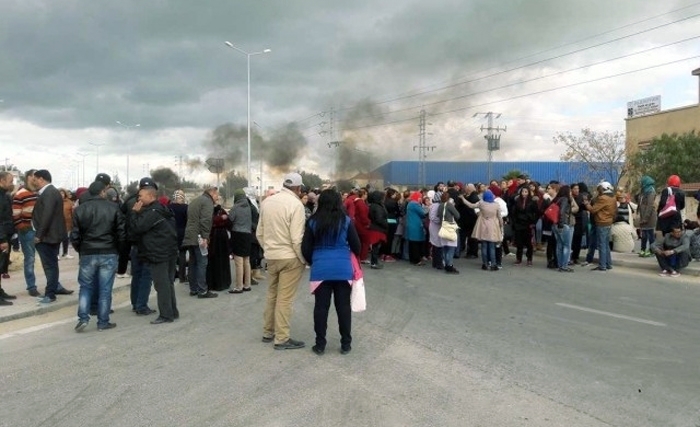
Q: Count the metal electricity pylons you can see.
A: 3